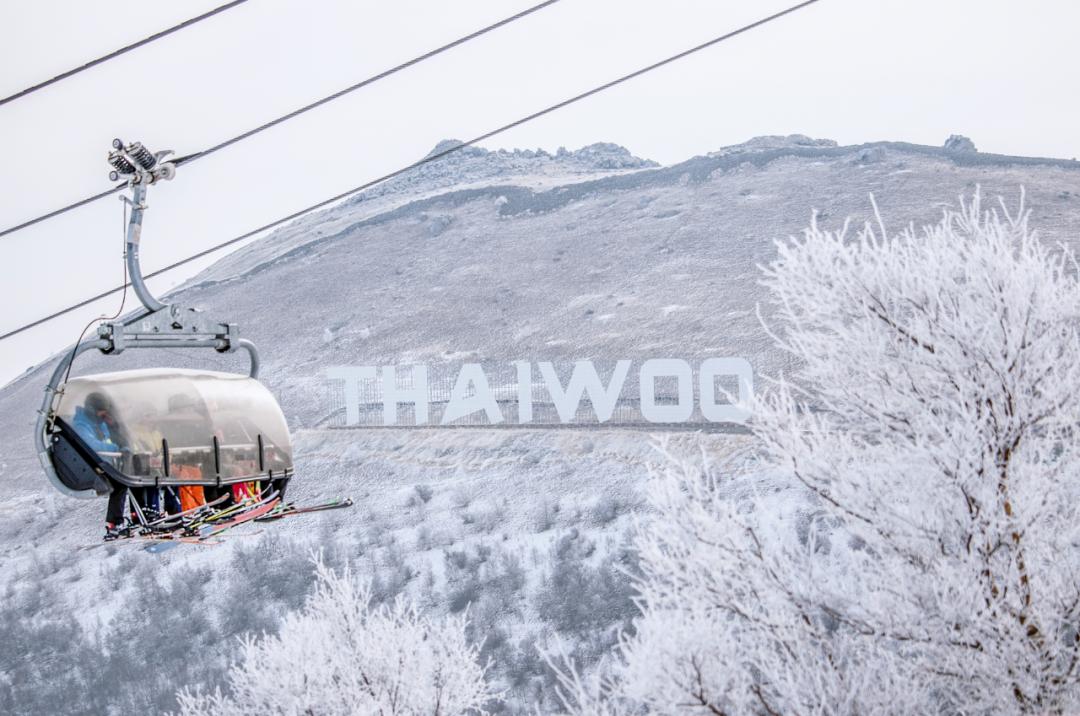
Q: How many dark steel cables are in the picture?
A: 3